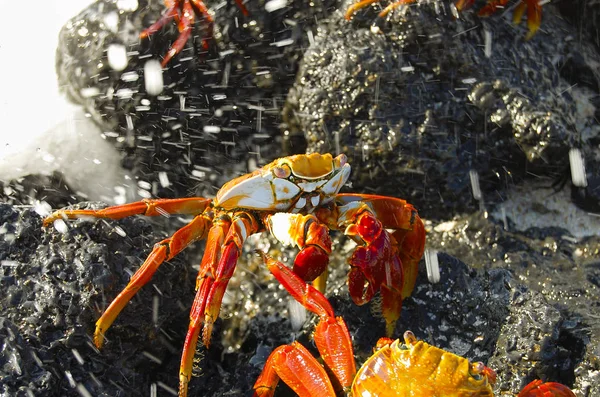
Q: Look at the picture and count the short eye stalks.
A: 4